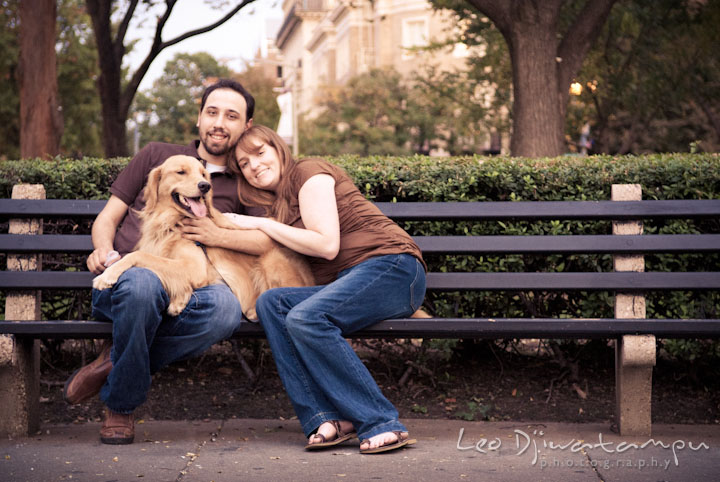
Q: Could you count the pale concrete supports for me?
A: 2